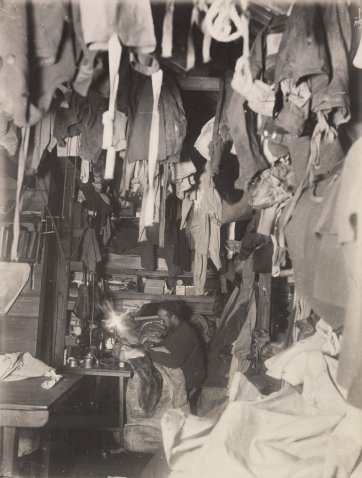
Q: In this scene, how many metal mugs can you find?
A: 2